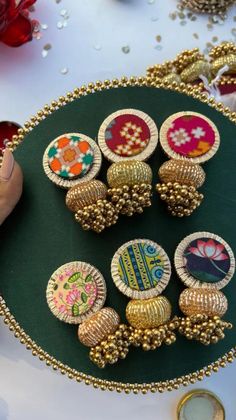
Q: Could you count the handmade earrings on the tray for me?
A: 6